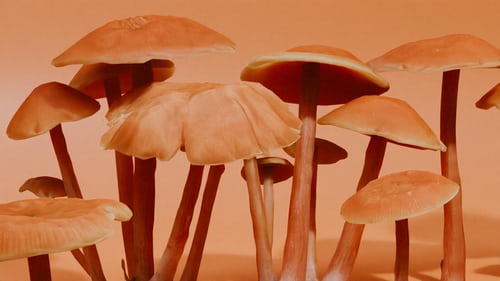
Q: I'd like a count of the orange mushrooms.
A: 13